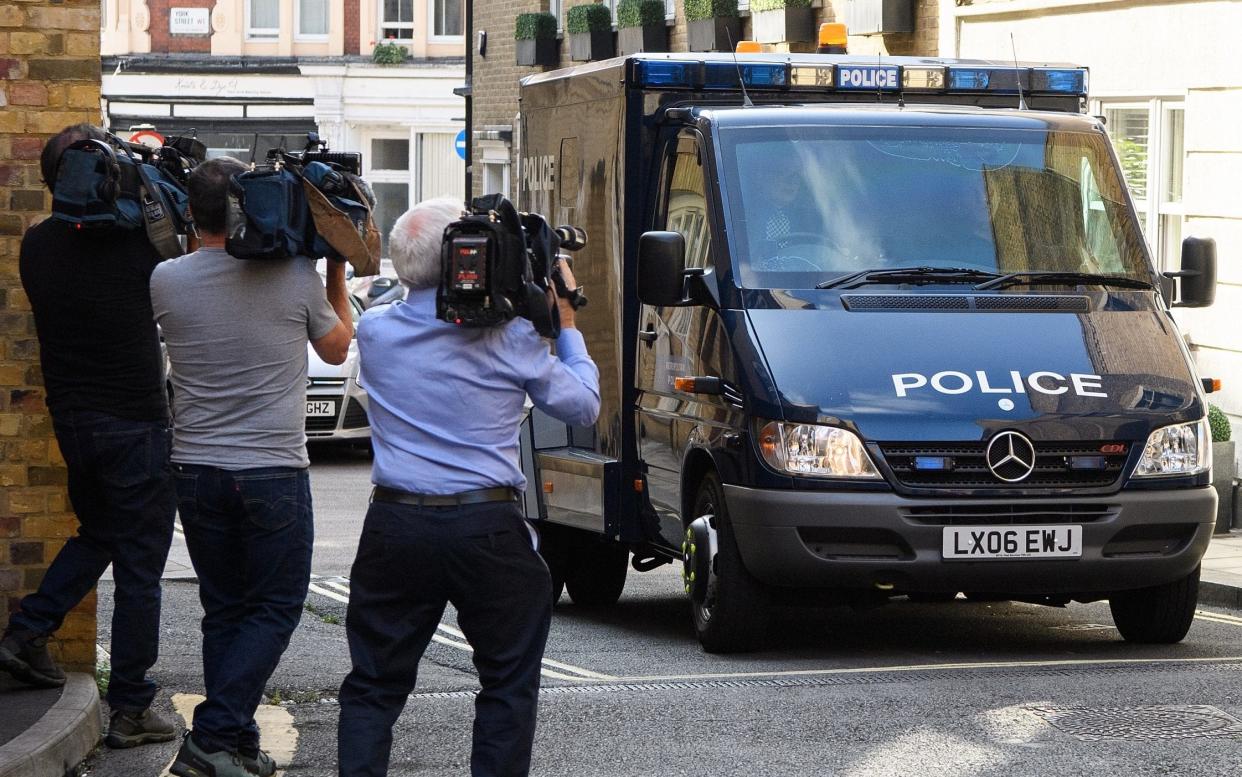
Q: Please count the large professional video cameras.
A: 3